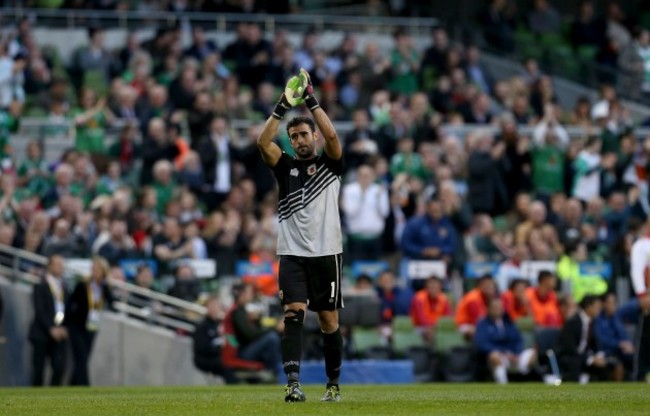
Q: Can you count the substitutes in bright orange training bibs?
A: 4